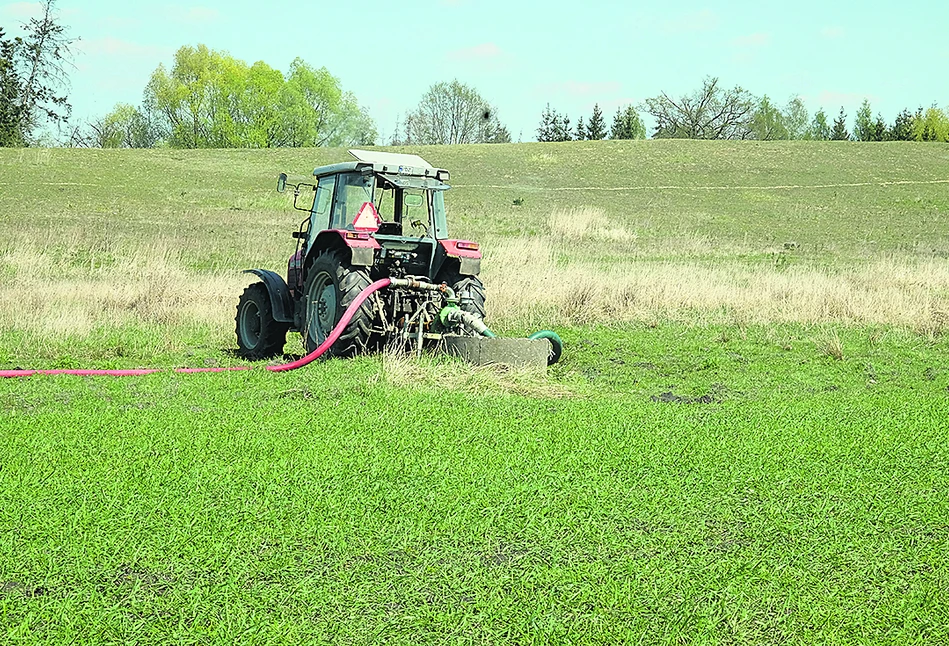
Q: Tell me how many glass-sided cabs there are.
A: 1